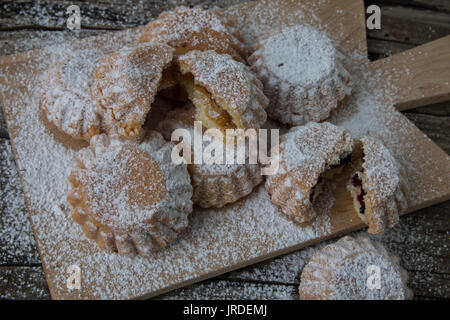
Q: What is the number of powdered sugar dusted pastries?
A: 8